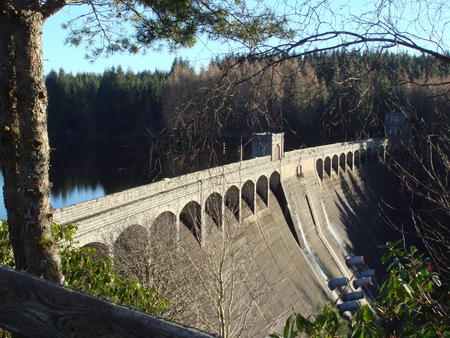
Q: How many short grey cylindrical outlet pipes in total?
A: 6